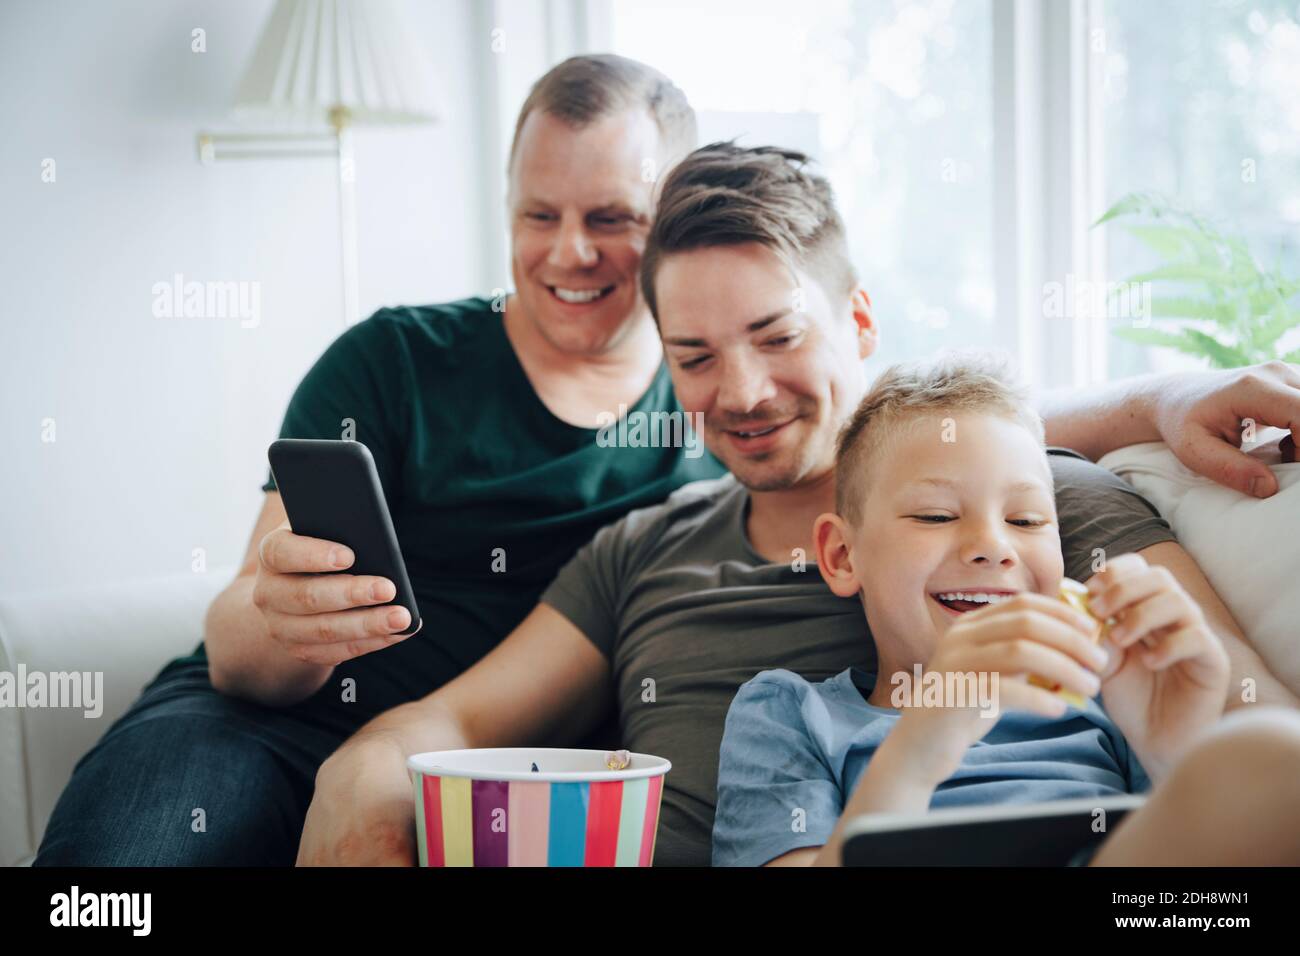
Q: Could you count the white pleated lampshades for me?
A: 1